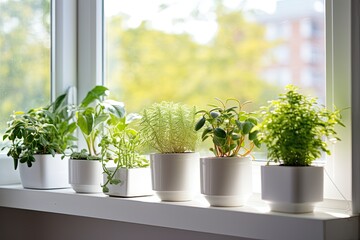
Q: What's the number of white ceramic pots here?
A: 6